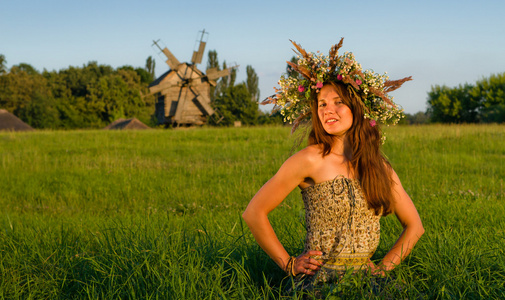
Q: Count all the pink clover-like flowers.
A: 5